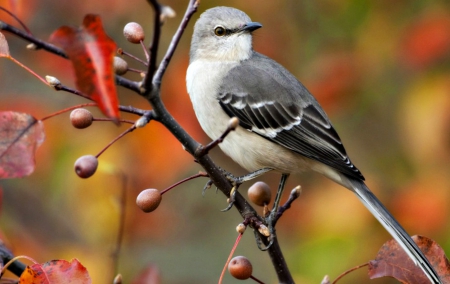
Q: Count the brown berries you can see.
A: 7